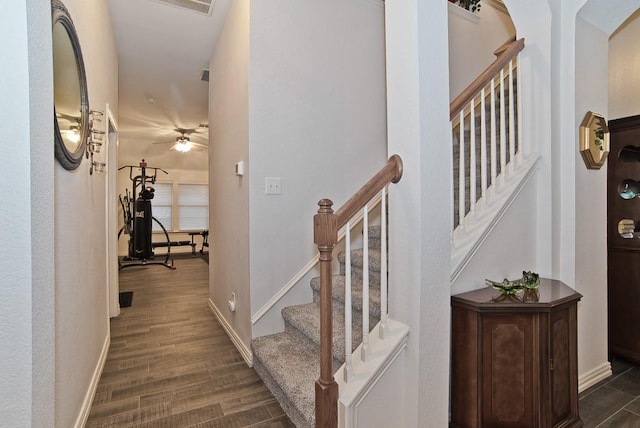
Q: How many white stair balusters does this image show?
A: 11